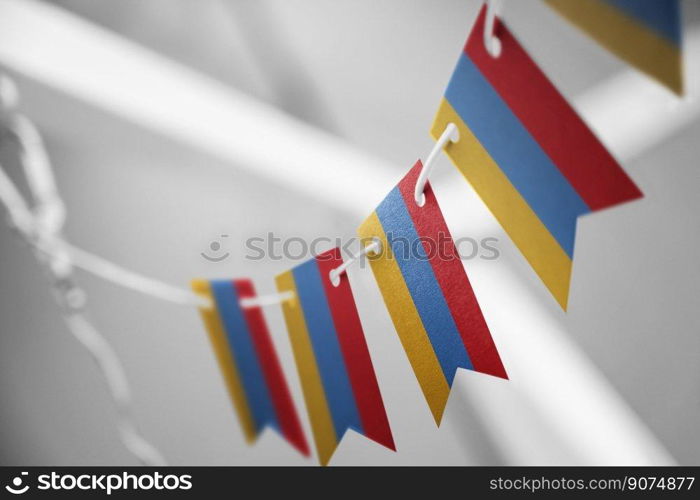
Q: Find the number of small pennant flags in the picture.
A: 5